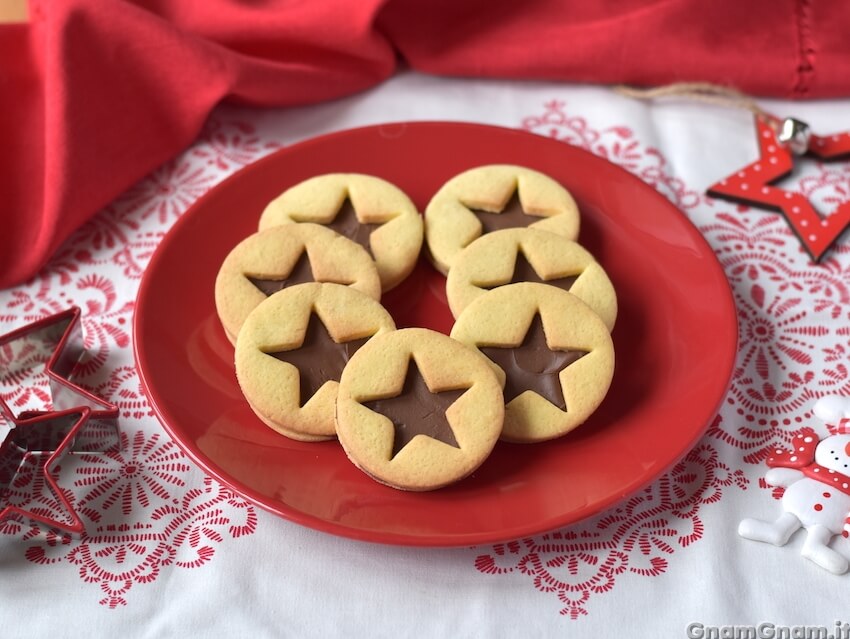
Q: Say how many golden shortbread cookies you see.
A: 7